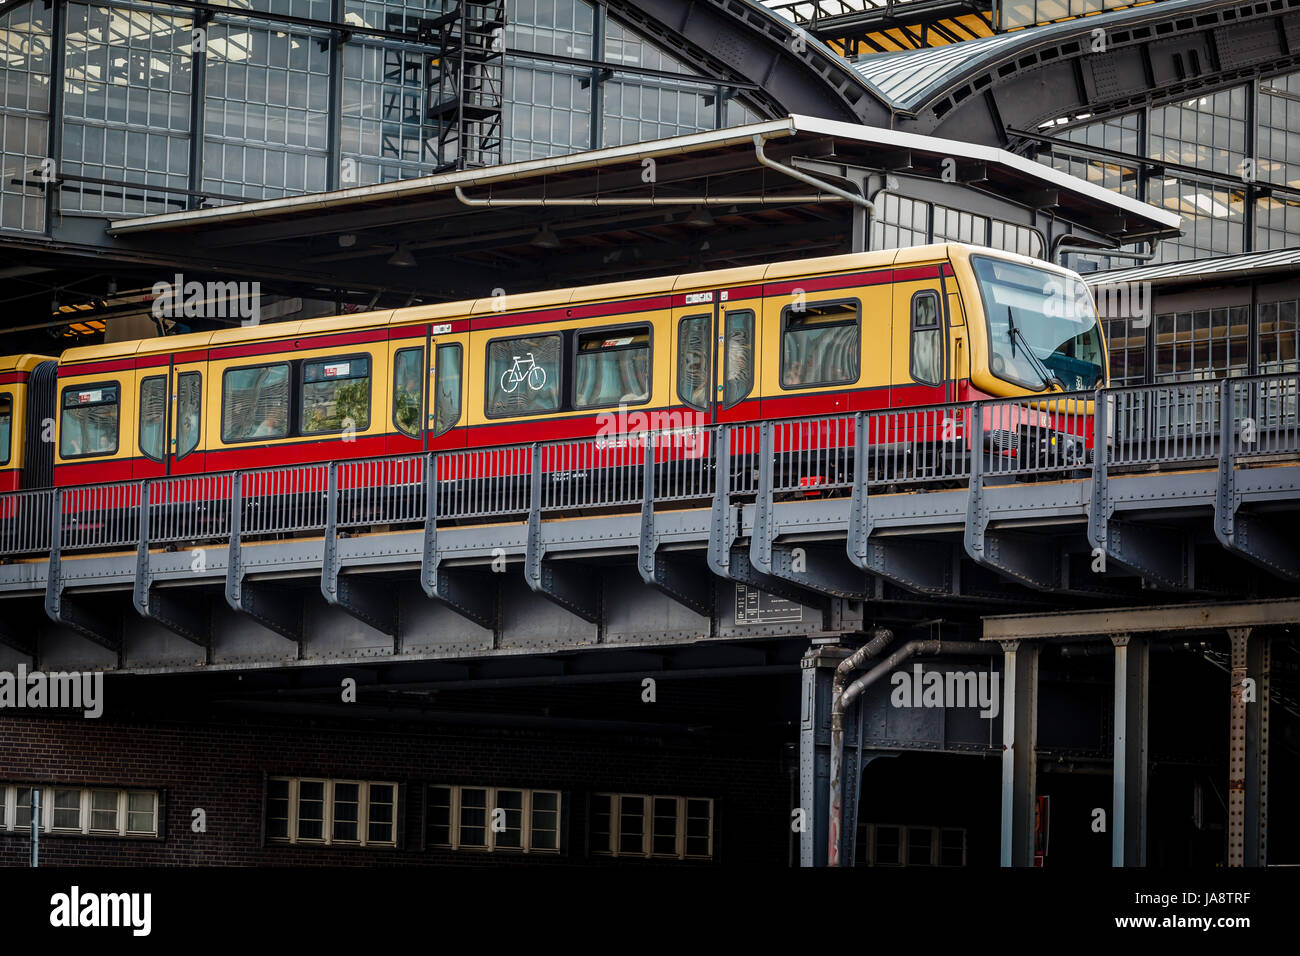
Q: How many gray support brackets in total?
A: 13